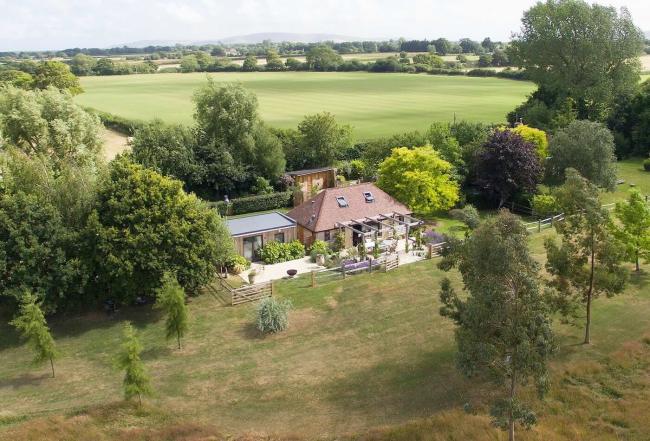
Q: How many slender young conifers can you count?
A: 3